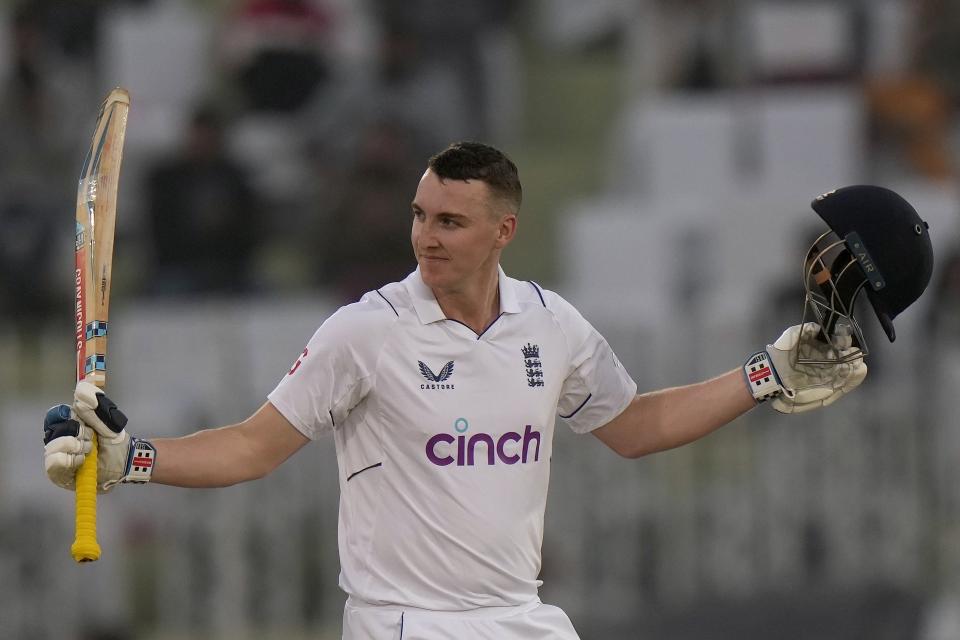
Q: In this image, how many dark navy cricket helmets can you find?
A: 1